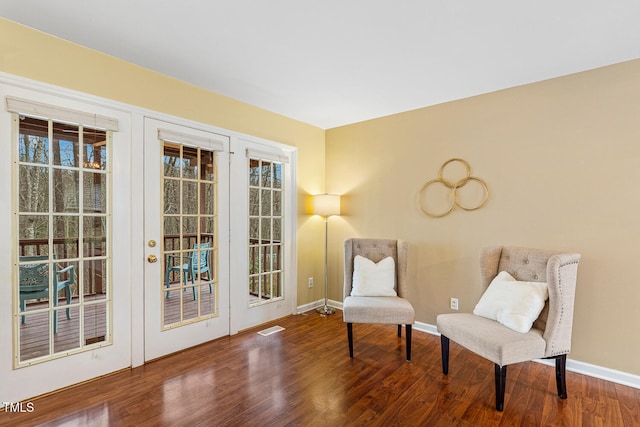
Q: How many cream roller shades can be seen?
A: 3